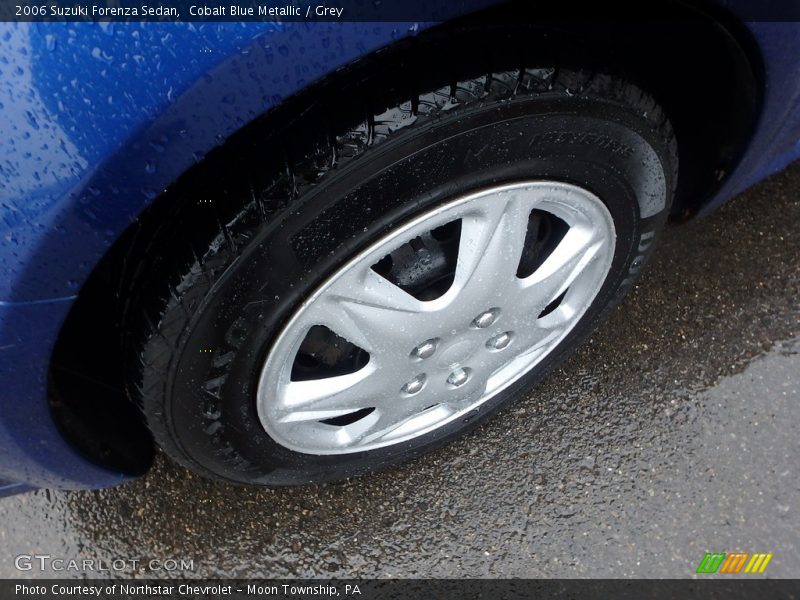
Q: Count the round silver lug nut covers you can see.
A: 5